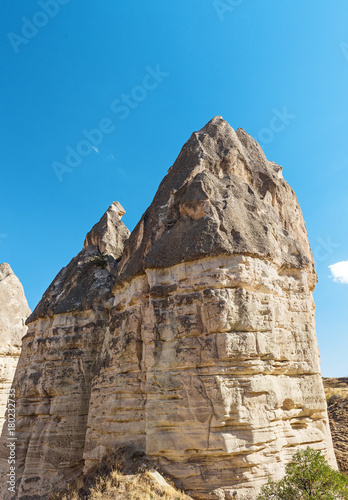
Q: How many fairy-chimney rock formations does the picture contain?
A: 3